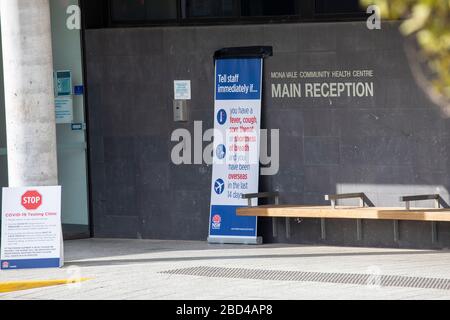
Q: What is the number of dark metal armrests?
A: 3